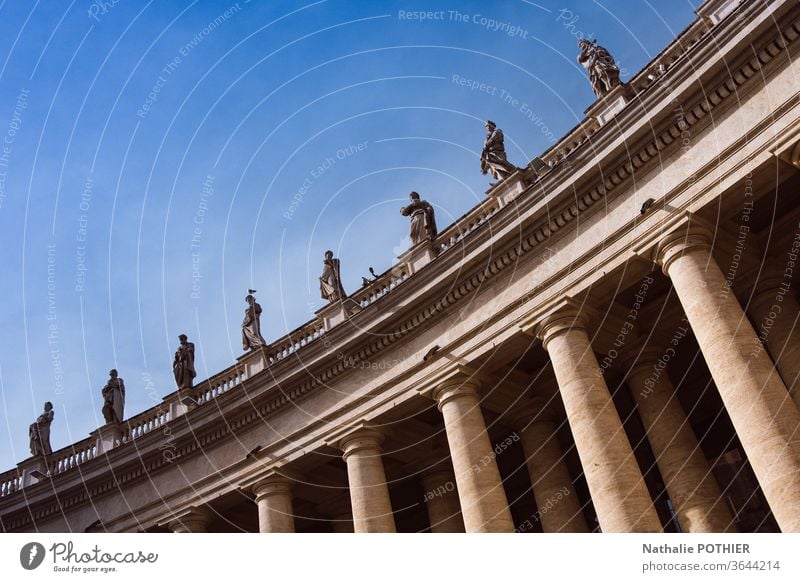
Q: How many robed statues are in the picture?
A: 8